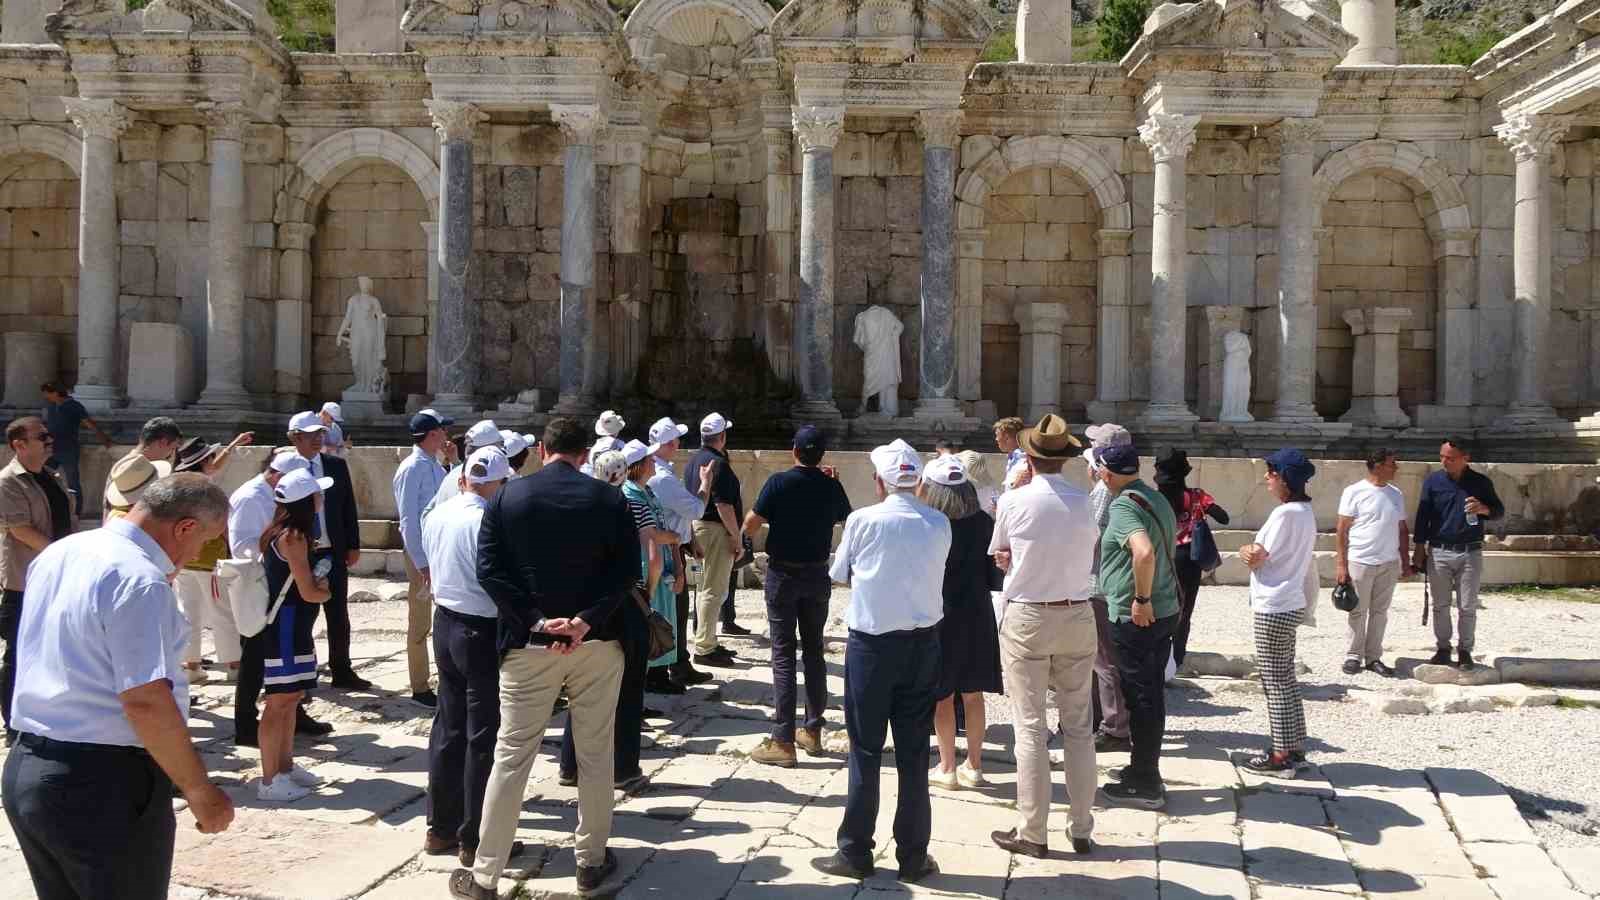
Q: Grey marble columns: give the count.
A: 4